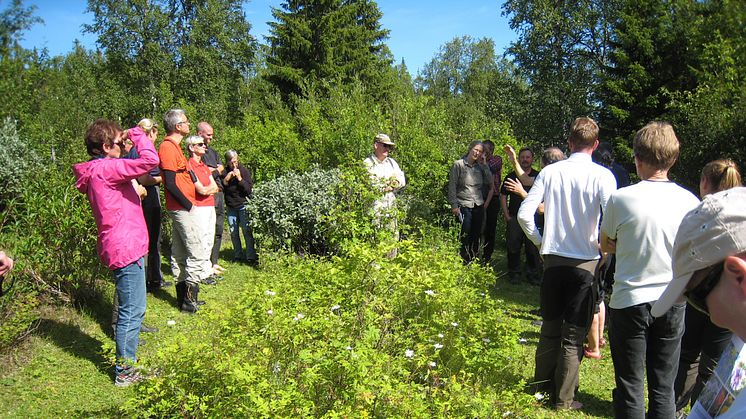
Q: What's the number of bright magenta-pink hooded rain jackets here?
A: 1